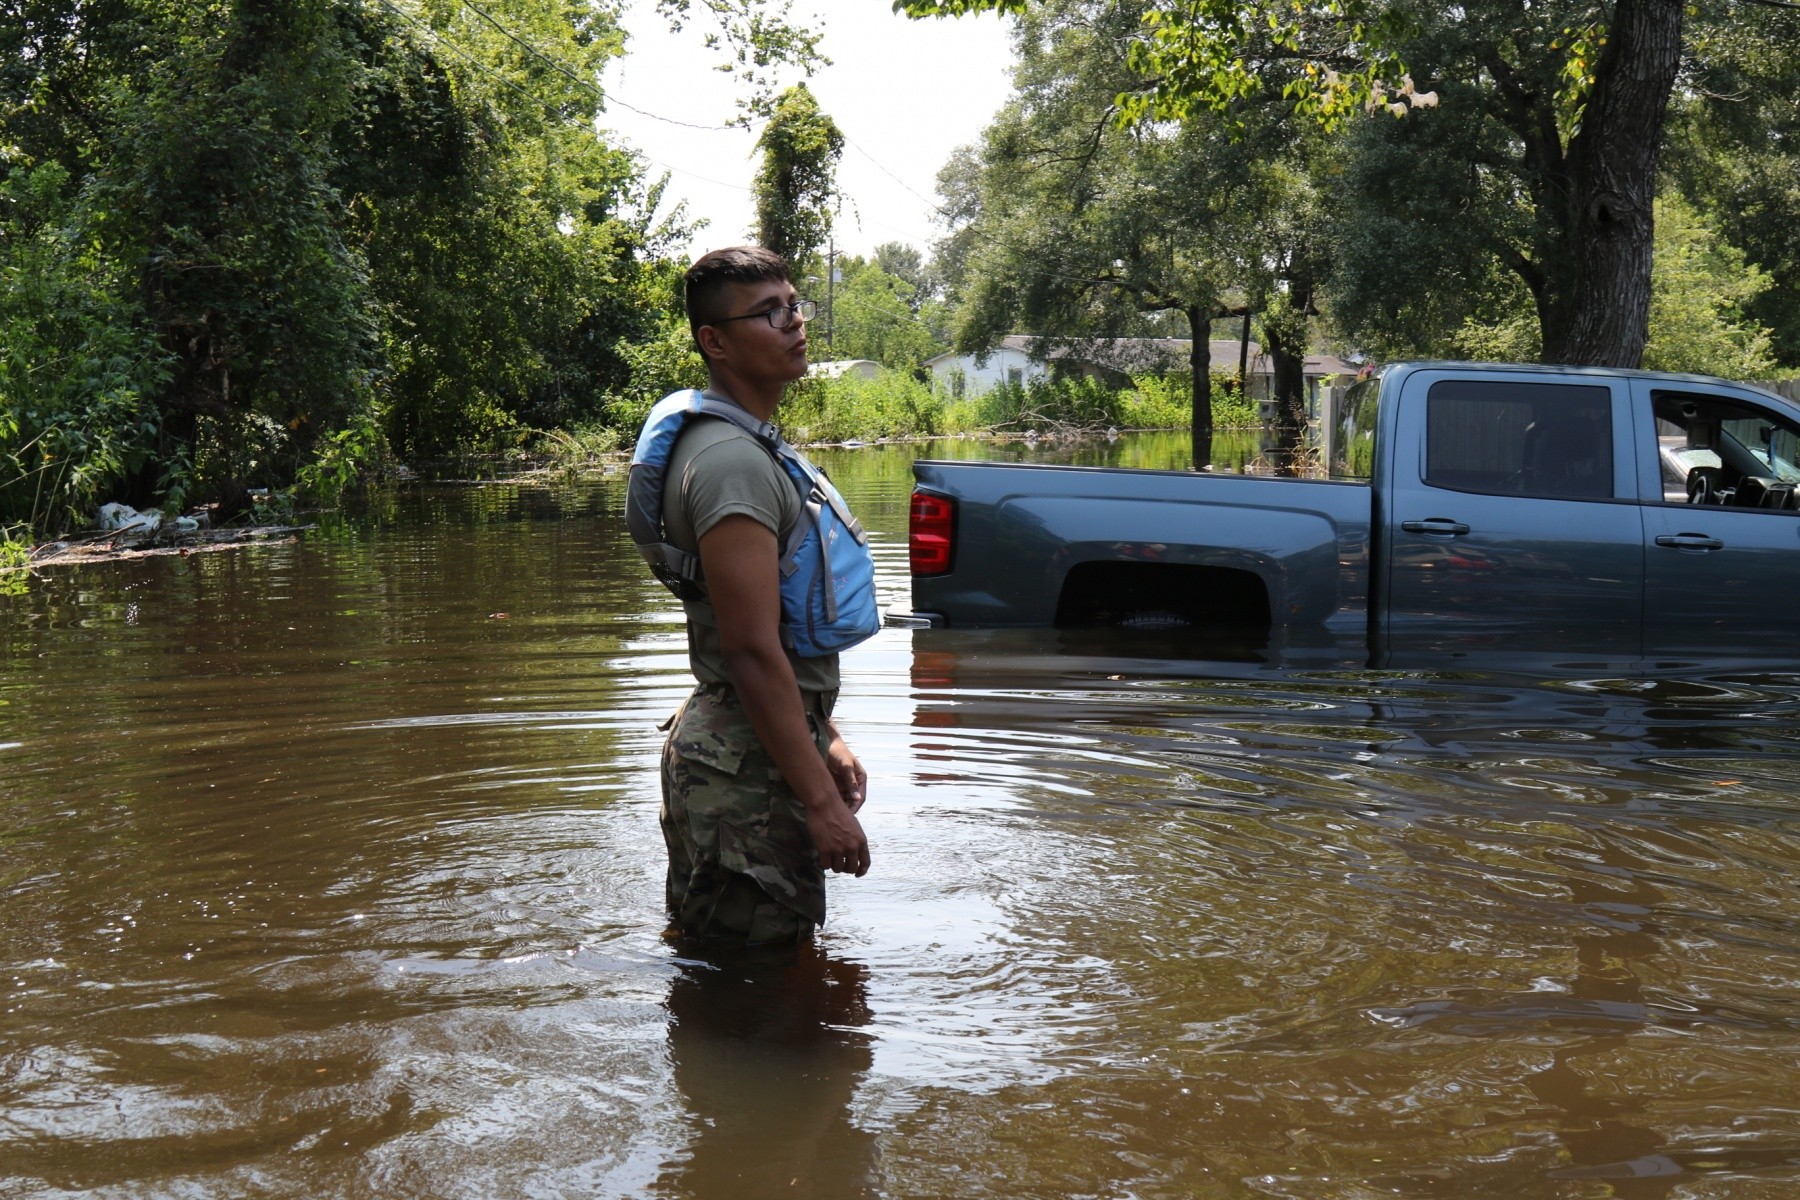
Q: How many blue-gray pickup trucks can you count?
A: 1